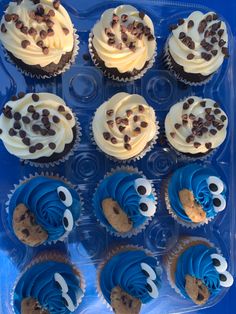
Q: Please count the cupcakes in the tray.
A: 12